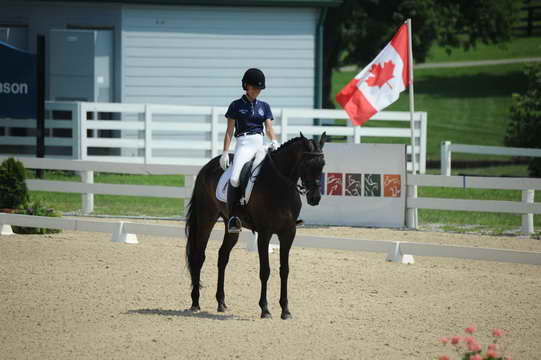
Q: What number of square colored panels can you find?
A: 5